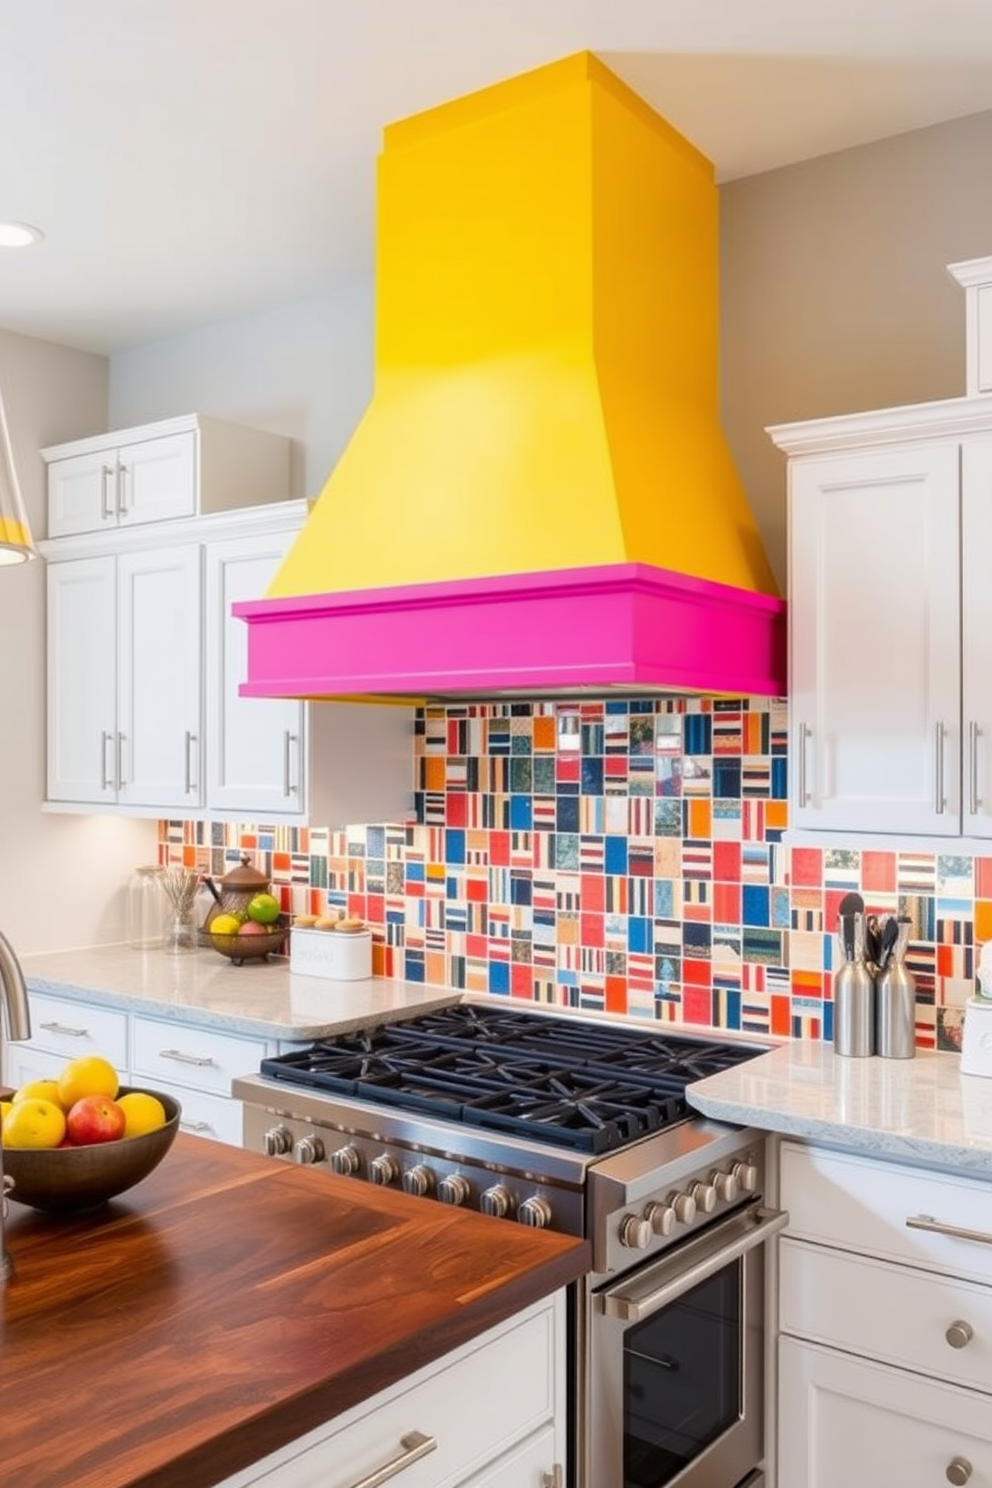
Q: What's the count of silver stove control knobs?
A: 14